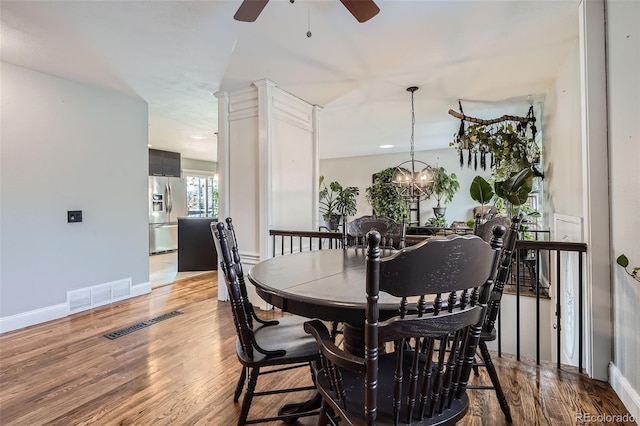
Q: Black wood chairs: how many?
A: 4